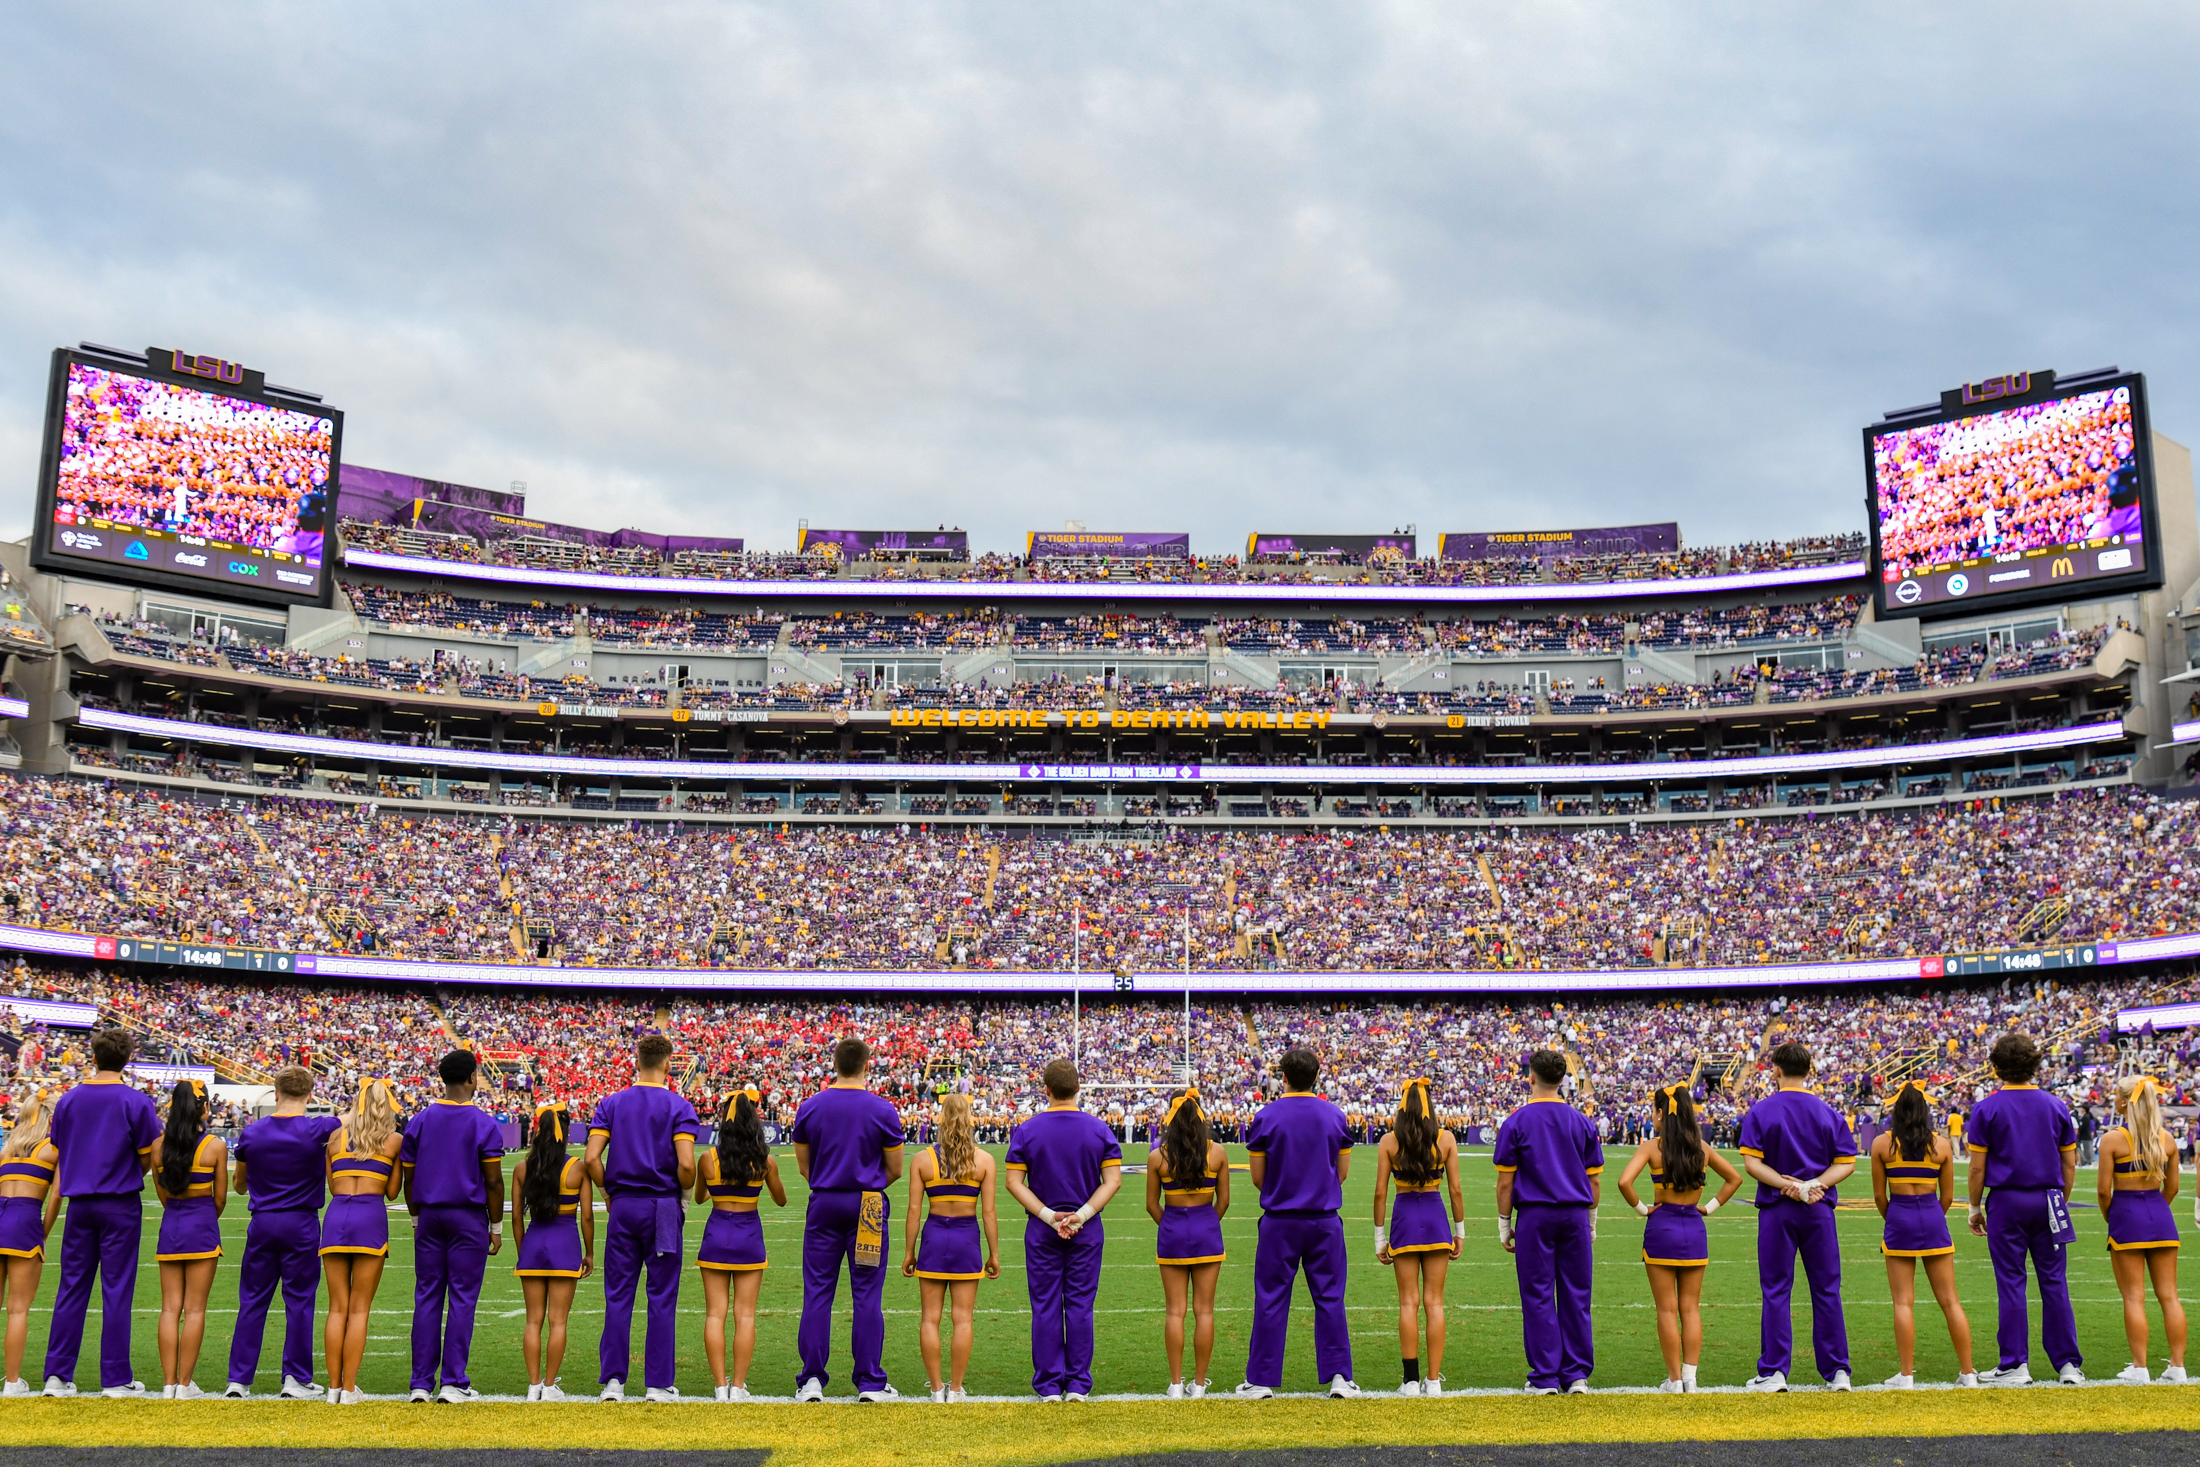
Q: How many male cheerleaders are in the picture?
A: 10